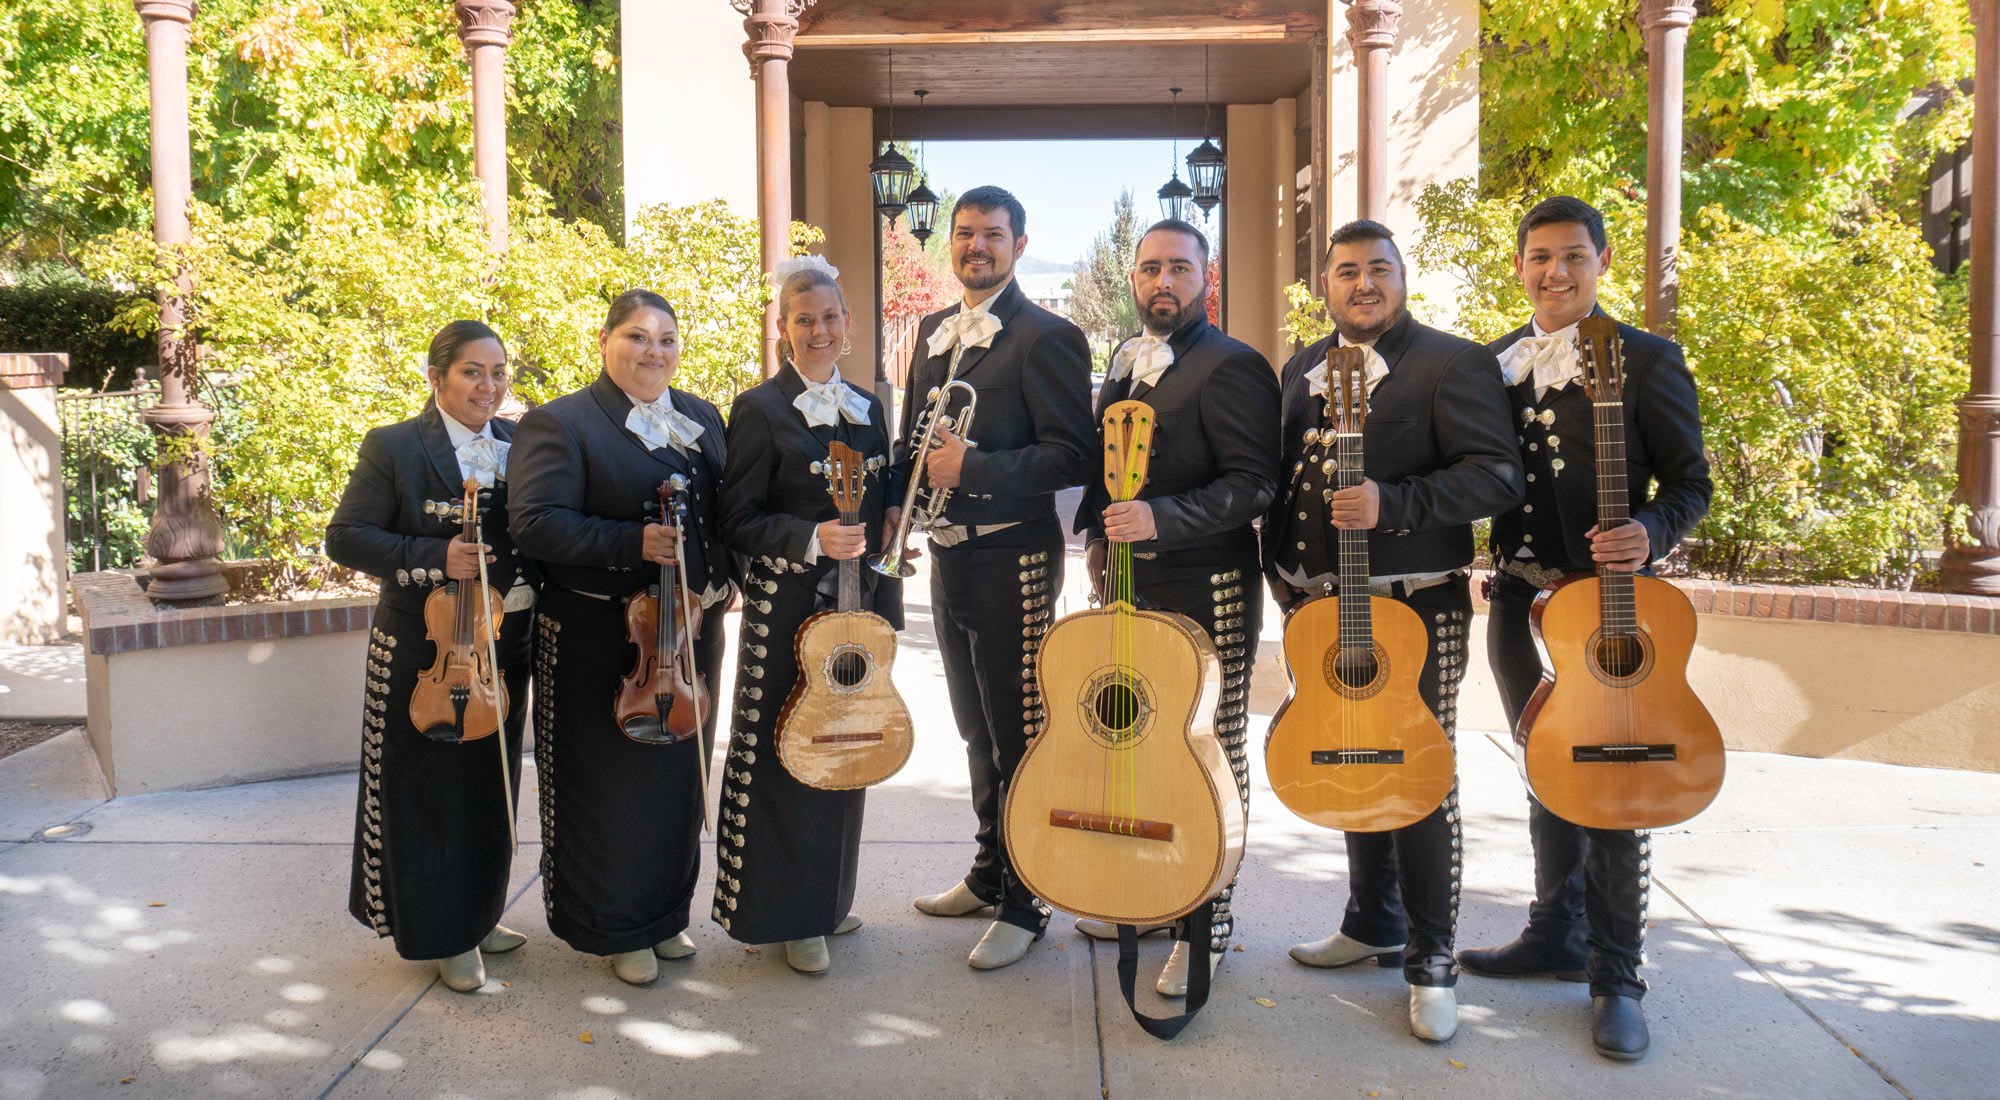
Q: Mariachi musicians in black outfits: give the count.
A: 7